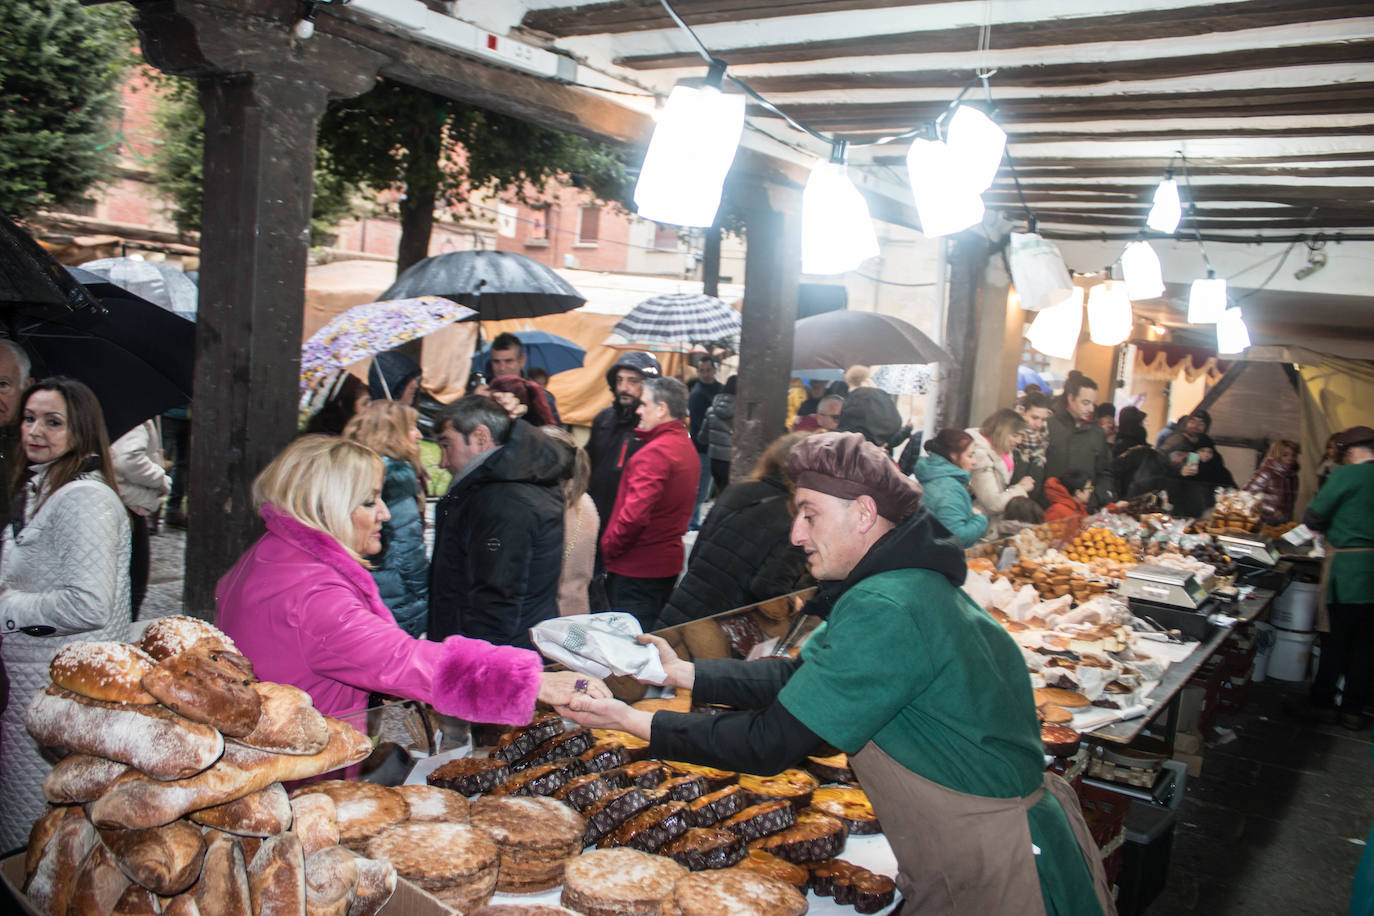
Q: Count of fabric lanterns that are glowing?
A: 10